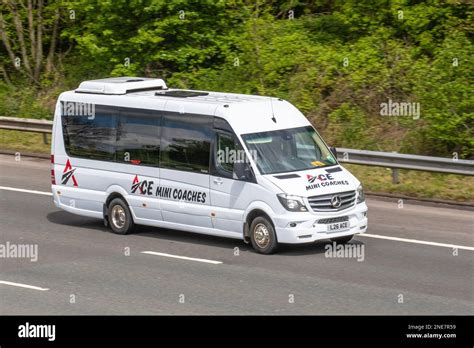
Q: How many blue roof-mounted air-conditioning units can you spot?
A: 0